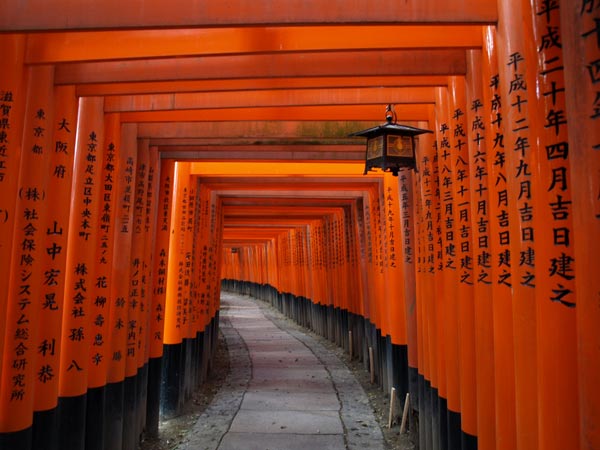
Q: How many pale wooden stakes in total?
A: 4